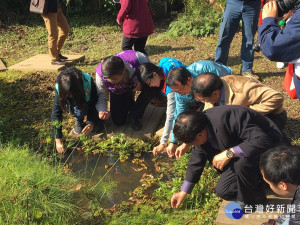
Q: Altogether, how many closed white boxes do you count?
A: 0